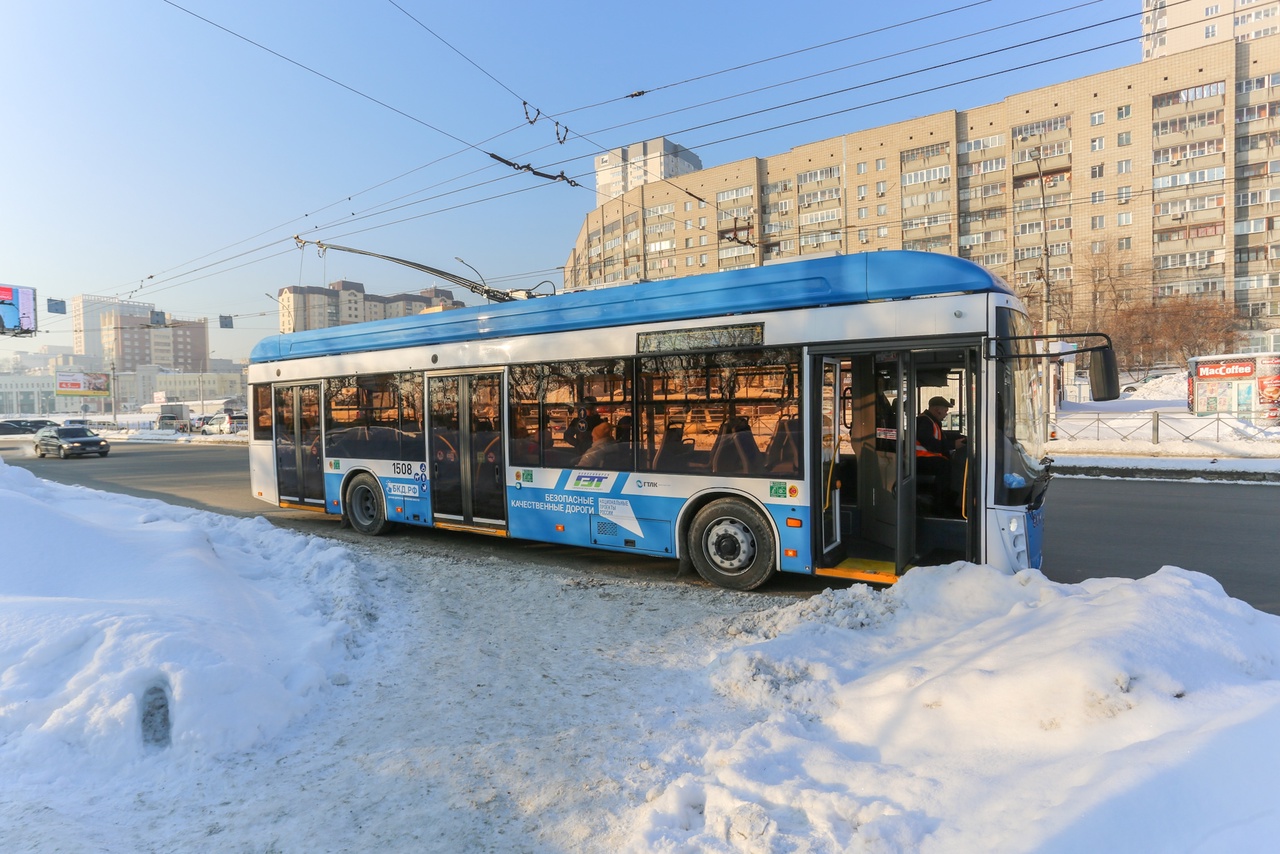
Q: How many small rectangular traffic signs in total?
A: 3